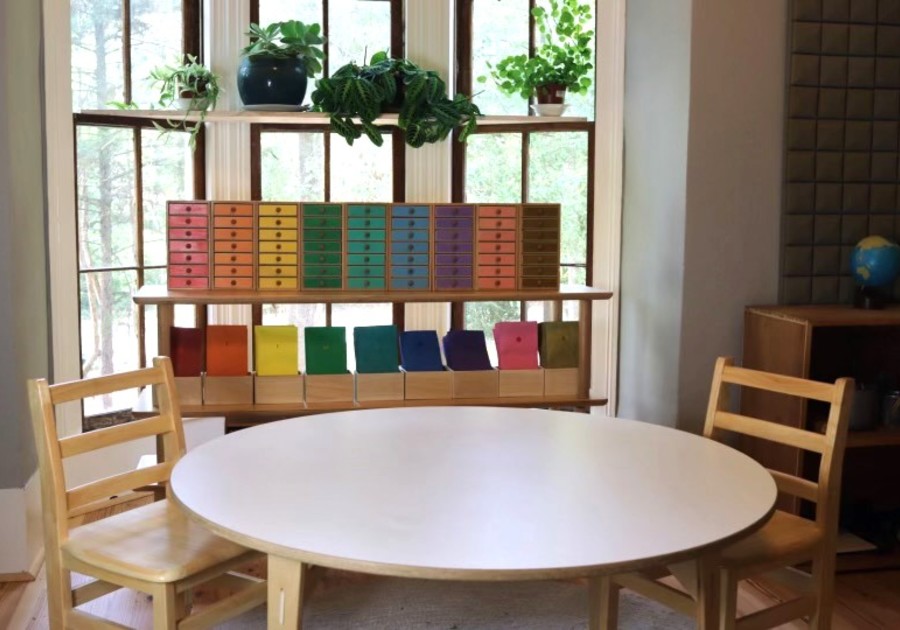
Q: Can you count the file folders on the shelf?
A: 9